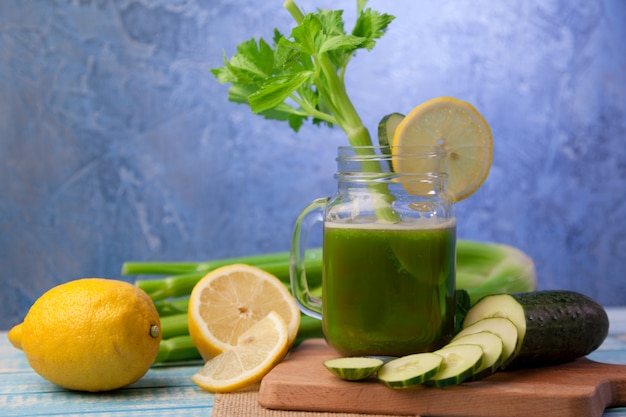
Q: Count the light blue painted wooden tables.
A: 1